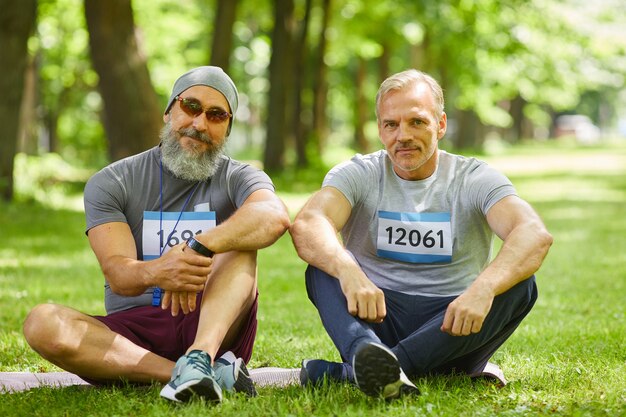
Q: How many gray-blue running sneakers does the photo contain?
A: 2